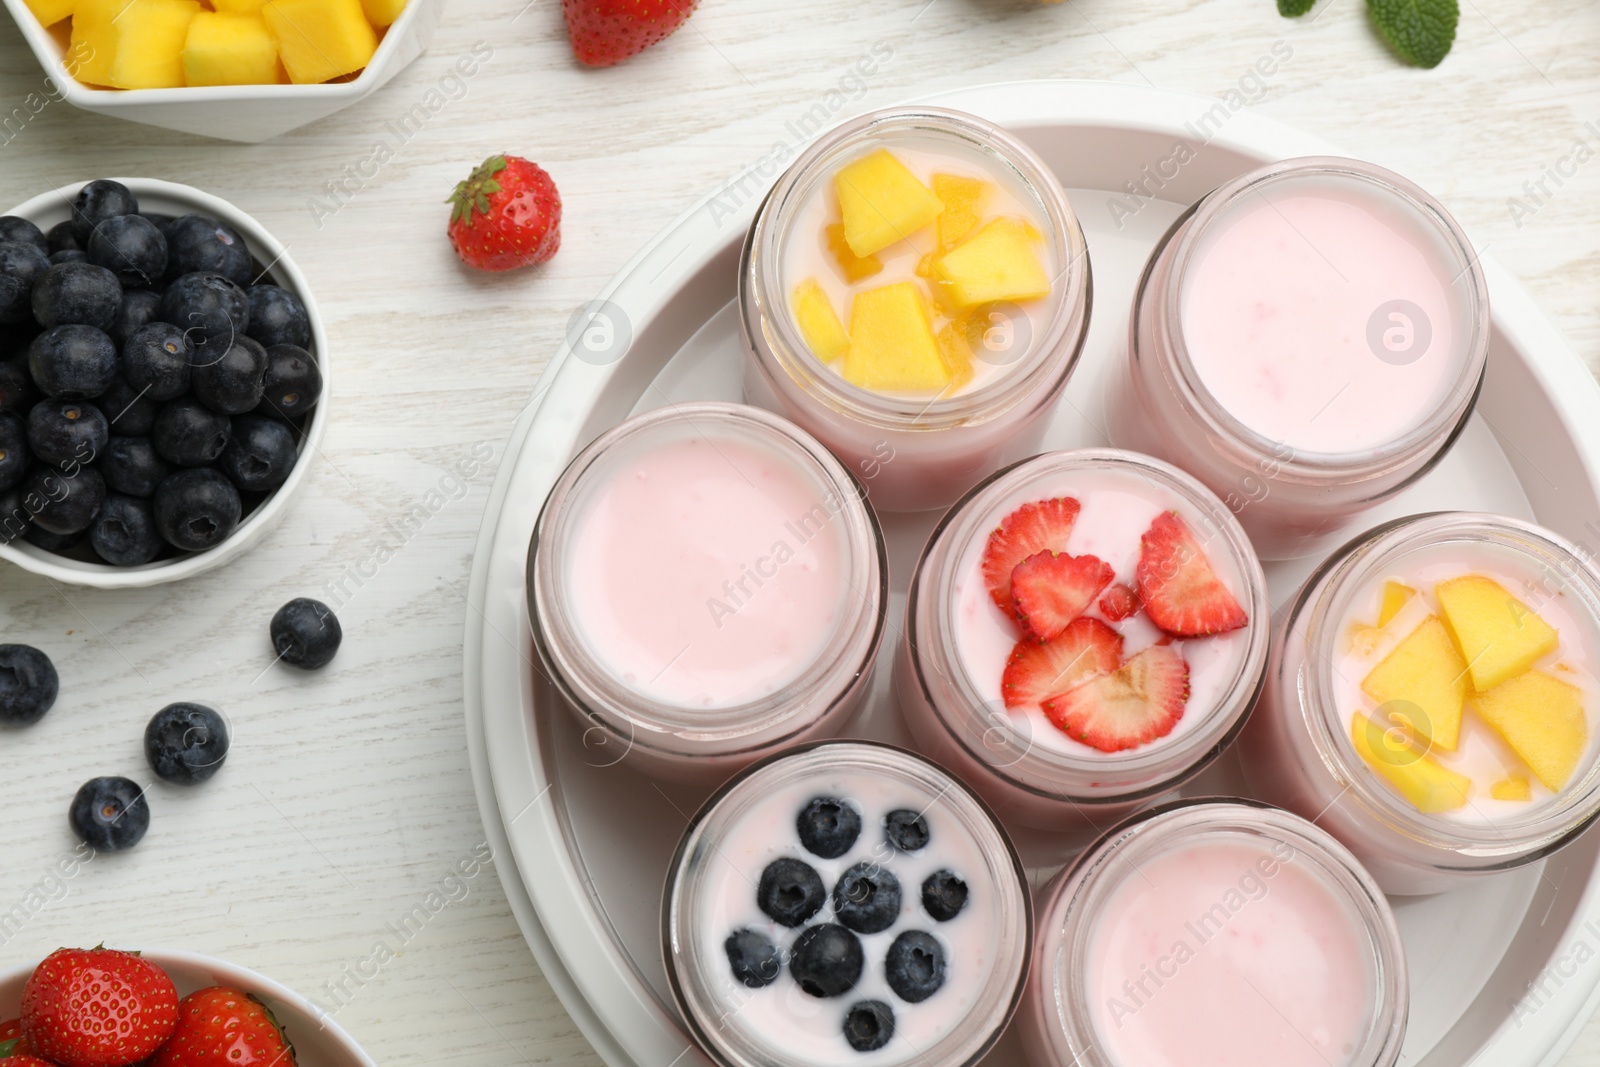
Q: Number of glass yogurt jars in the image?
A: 7